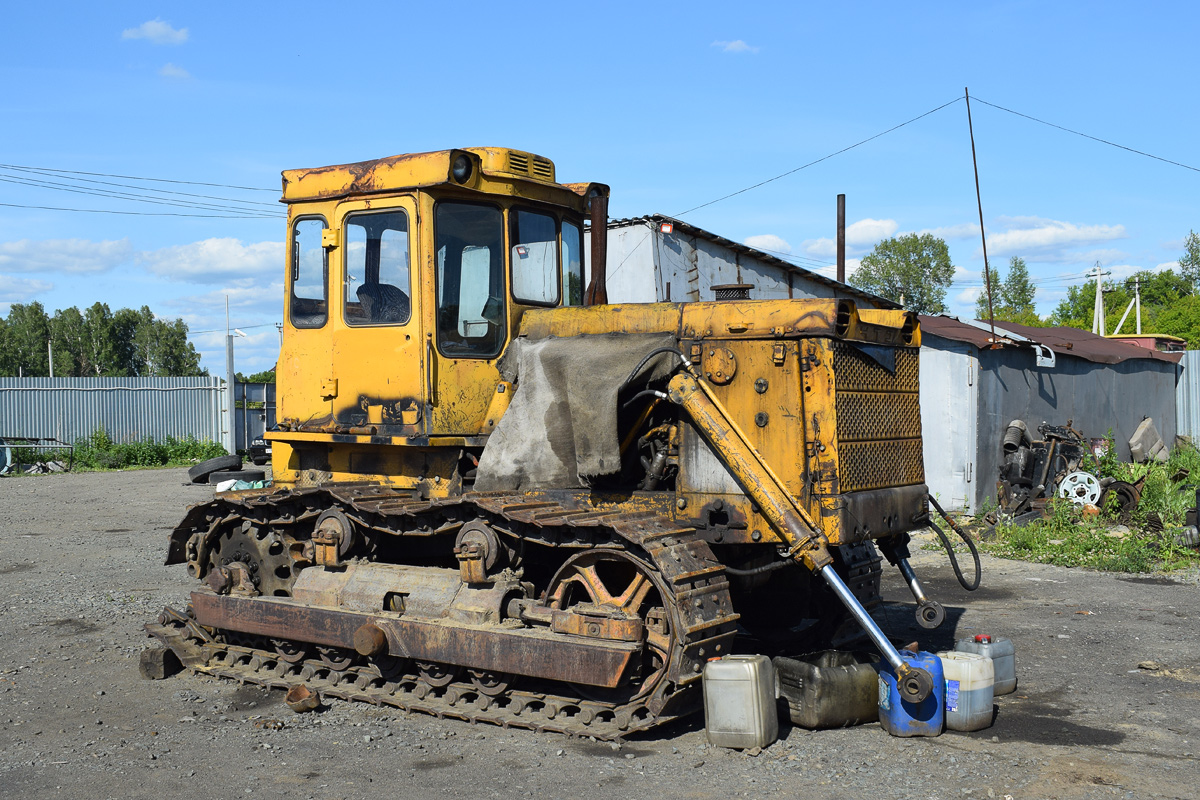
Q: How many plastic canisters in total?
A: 5